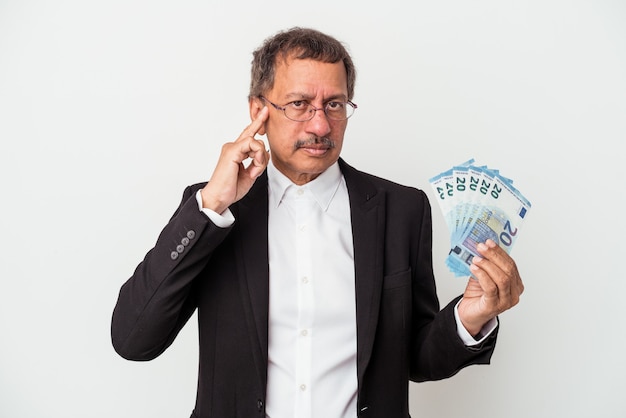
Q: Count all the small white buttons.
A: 5